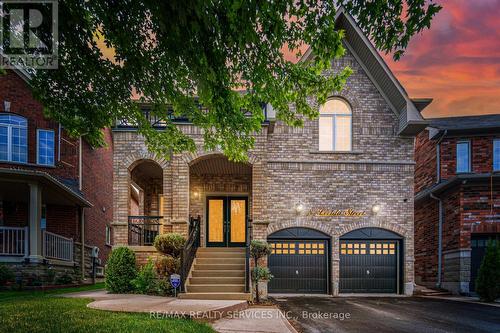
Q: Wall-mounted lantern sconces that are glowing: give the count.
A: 3